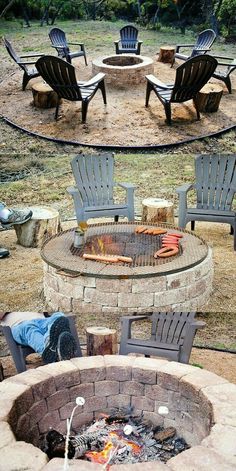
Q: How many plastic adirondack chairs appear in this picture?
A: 11